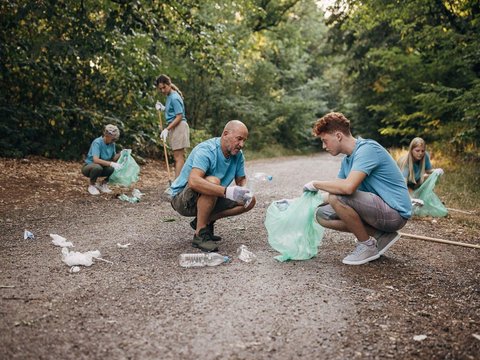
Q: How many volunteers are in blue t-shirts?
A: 5